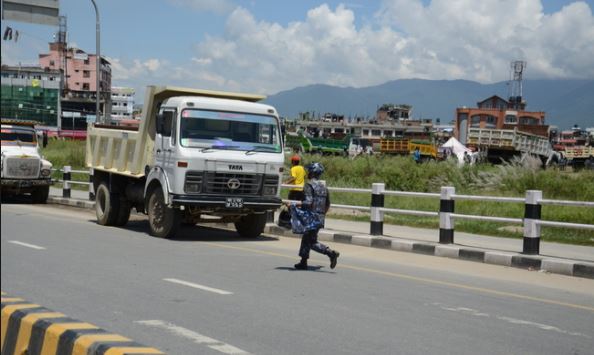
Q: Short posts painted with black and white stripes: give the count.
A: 5